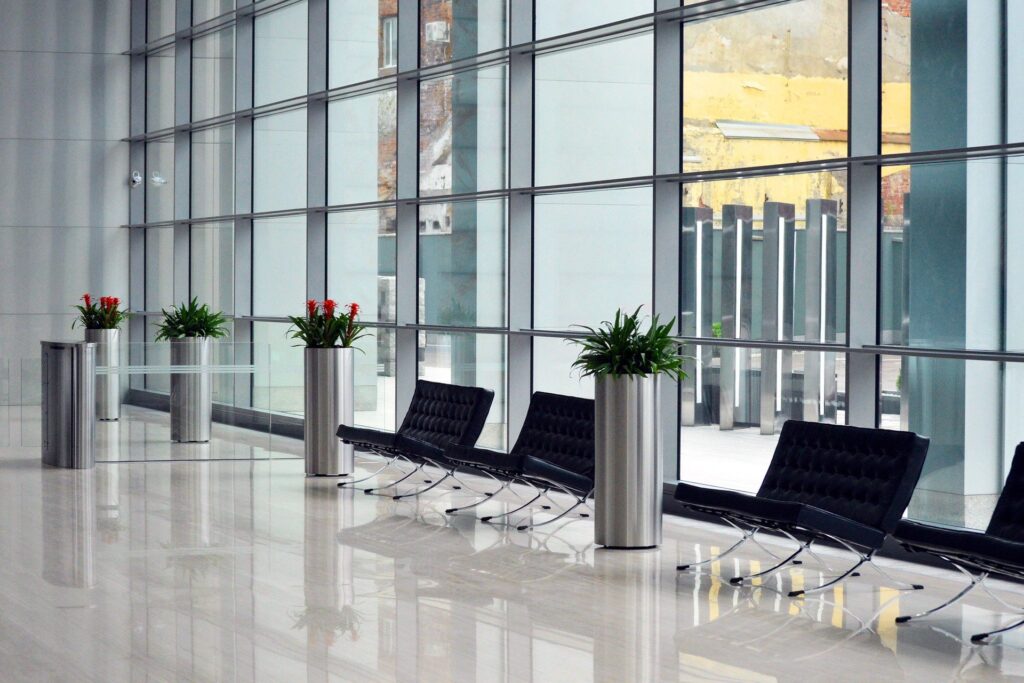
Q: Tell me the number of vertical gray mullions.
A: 8